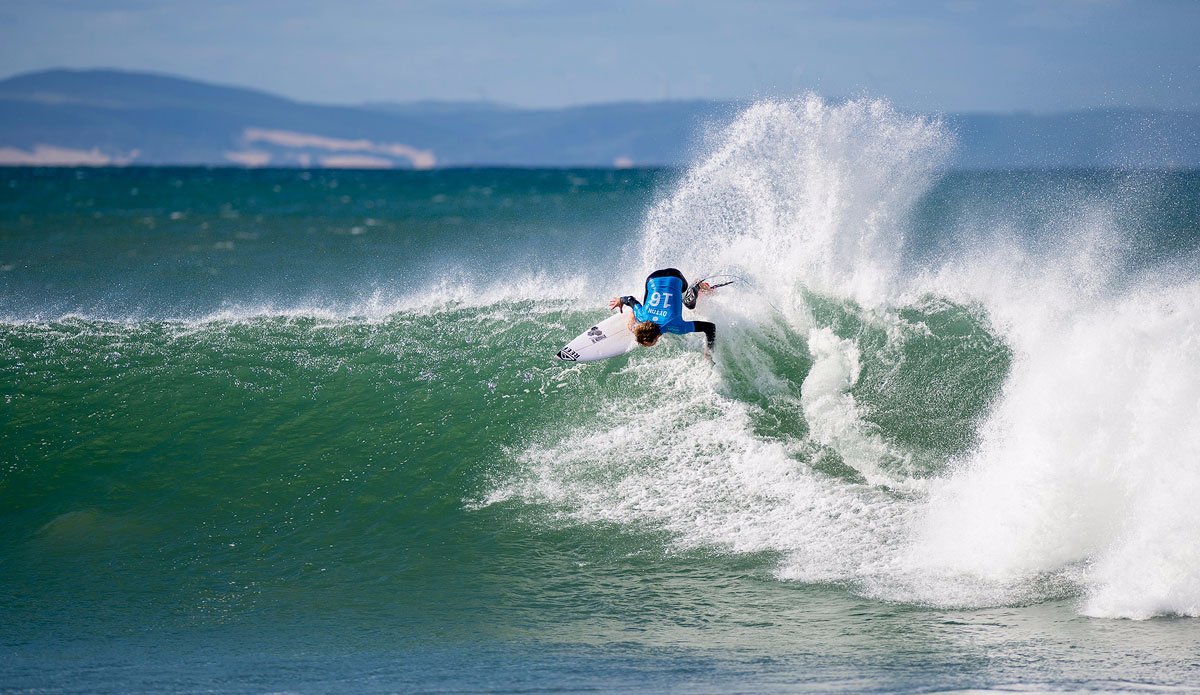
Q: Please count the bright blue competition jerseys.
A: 1